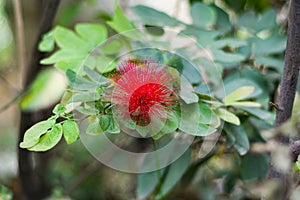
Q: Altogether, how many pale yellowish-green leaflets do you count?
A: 3